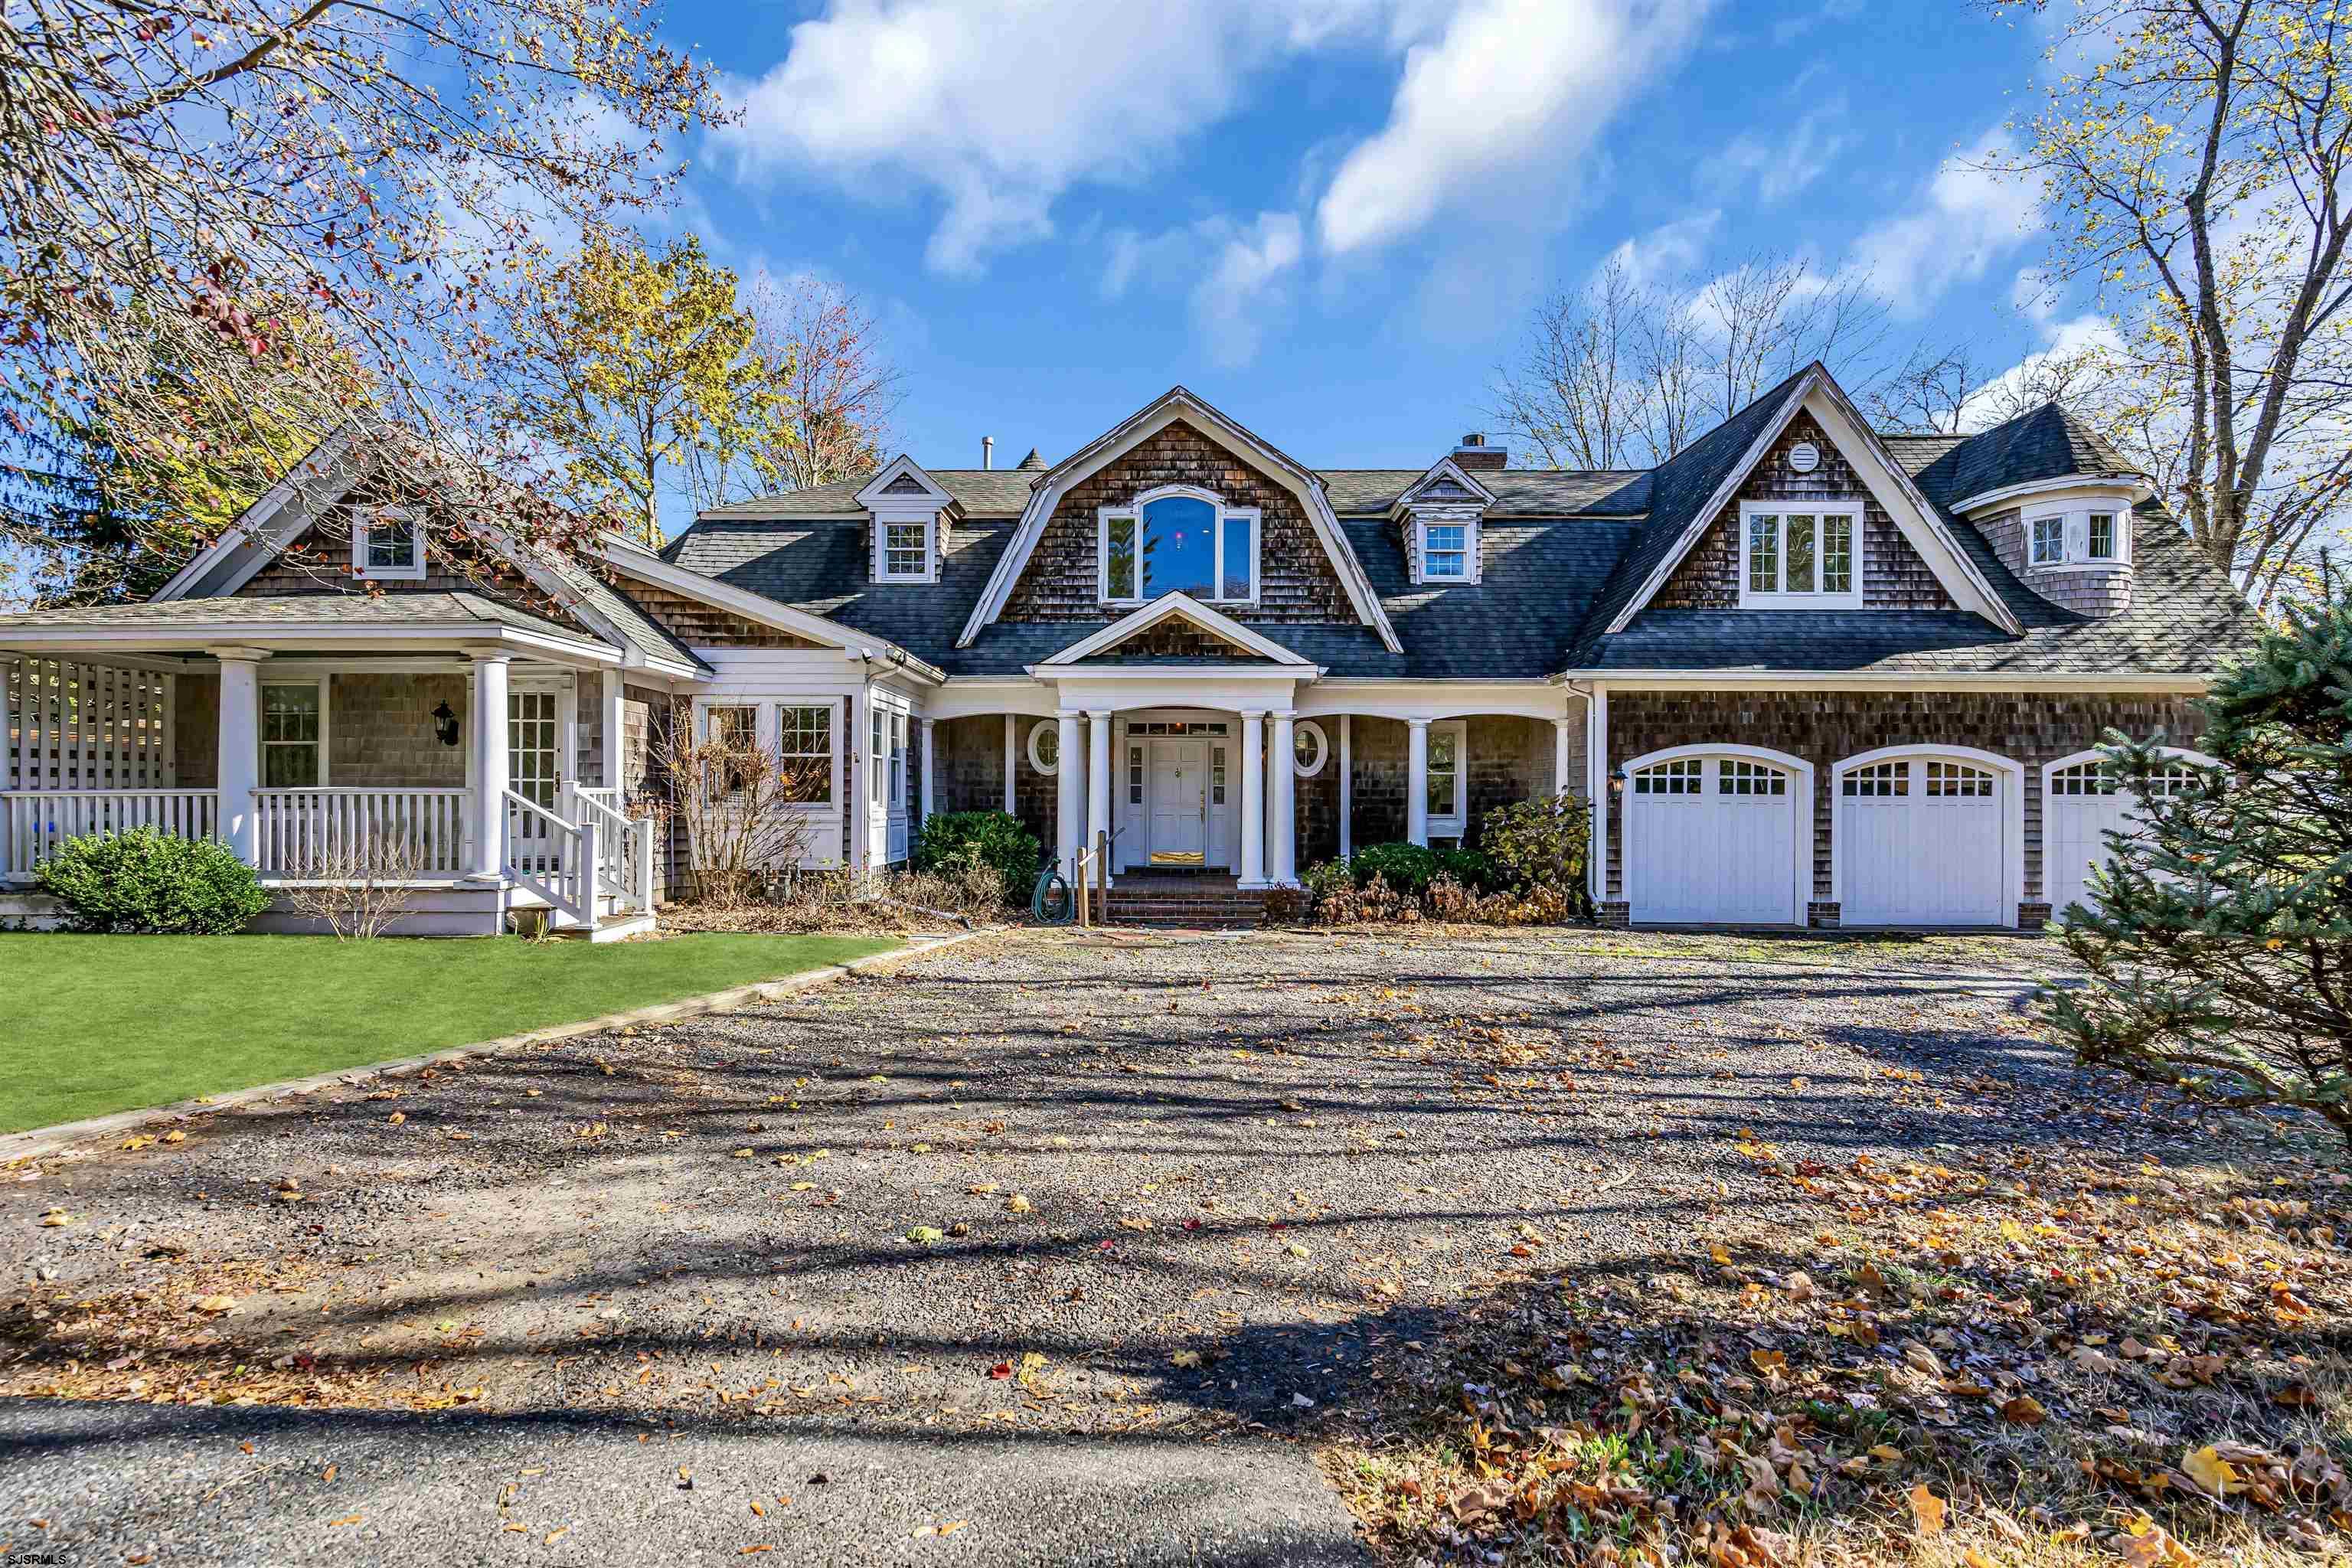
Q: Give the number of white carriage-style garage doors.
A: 3